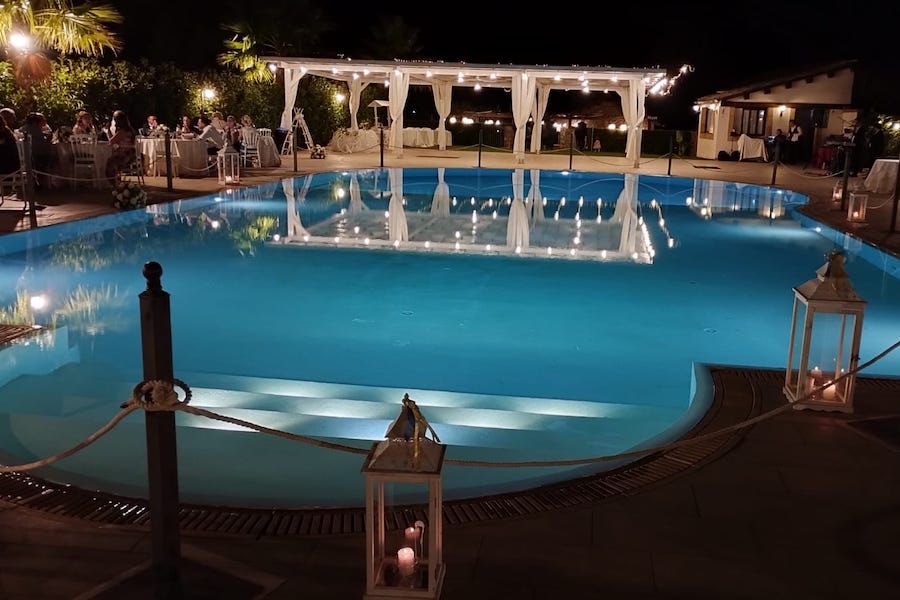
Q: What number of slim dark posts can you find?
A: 11